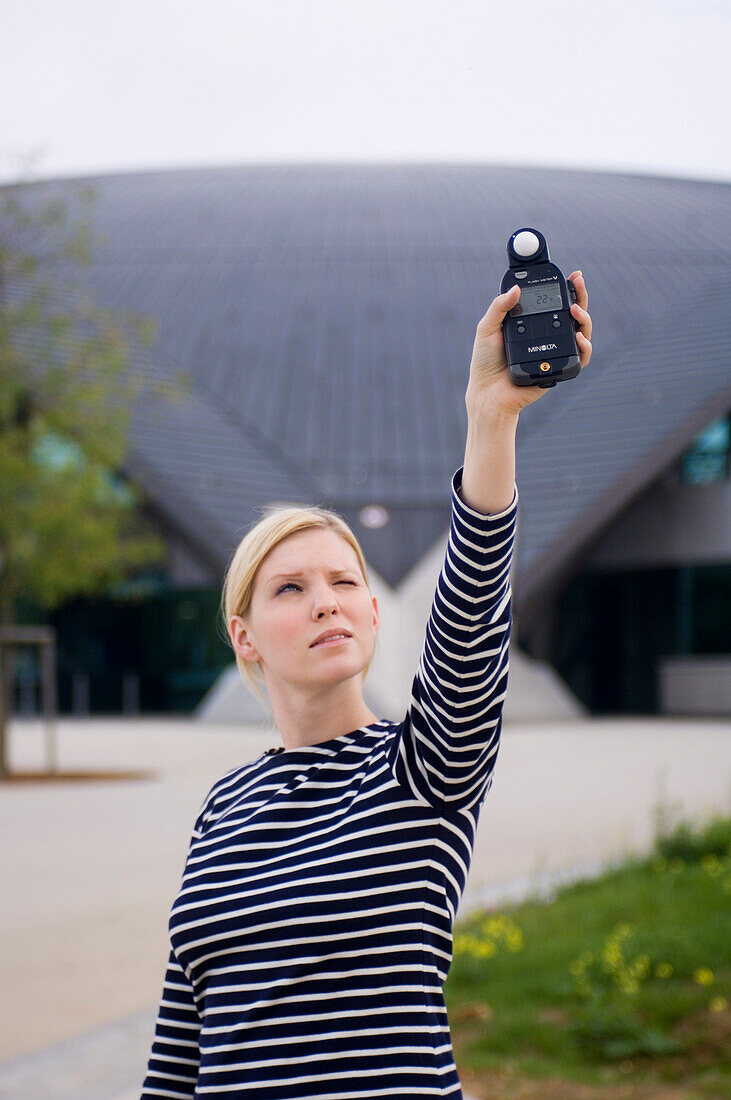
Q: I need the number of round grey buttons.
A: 2